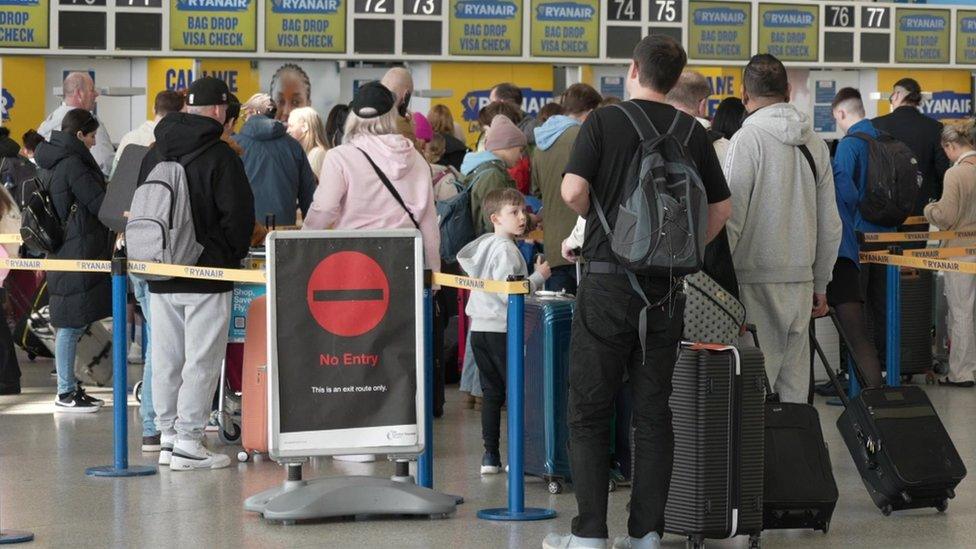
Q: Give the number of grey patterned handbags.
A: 1